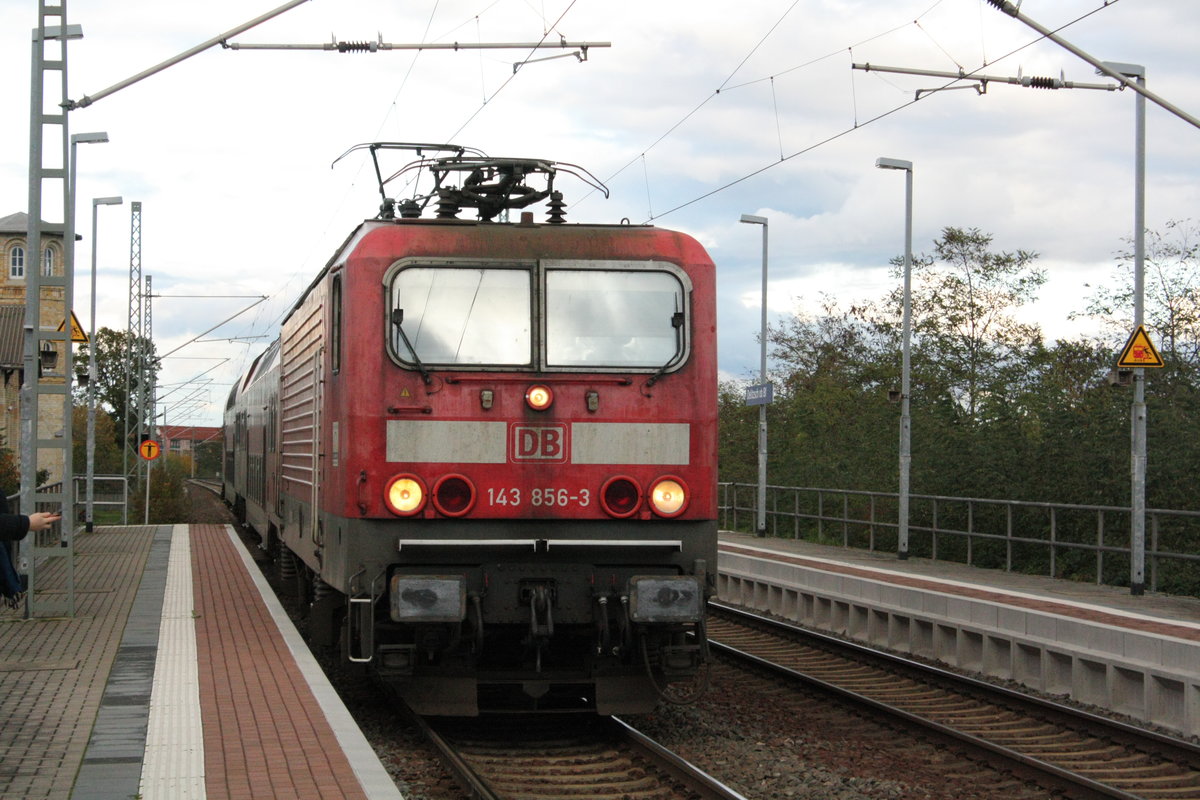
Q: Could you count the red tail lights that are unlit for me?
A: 2